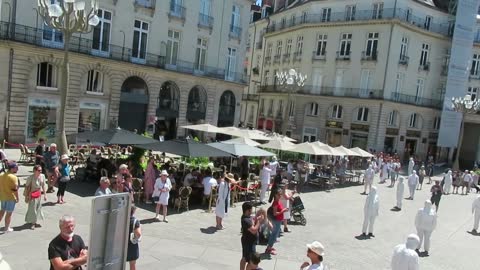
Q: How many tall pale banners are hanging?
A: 1